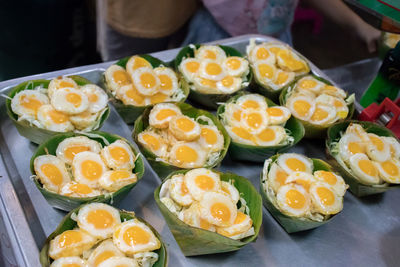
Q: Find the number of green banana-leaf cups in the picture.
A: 12